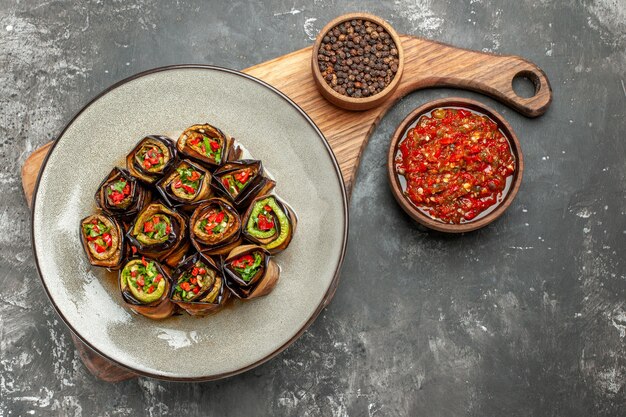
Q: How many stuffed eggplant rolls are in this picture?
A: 12